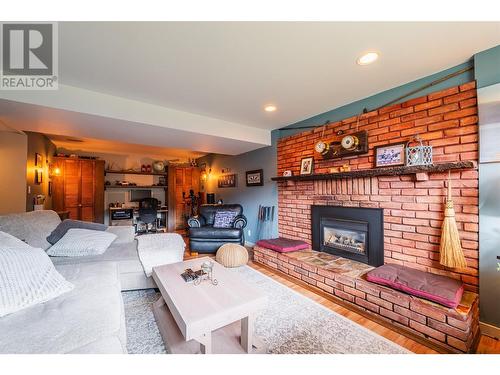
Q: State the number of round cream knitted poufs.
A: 1